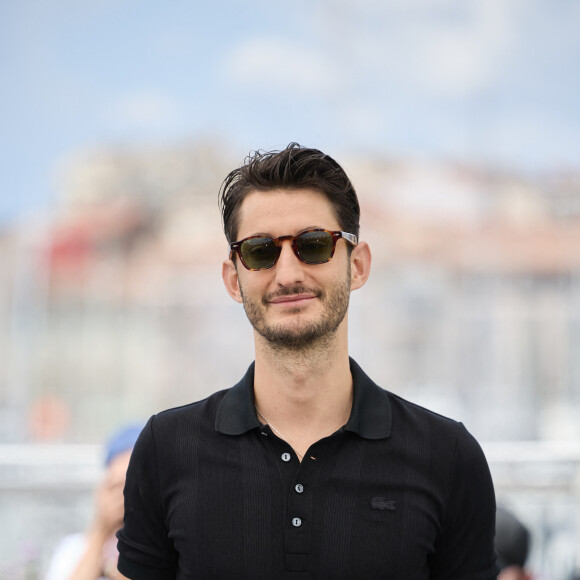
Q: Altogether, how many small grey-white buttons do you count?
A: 3